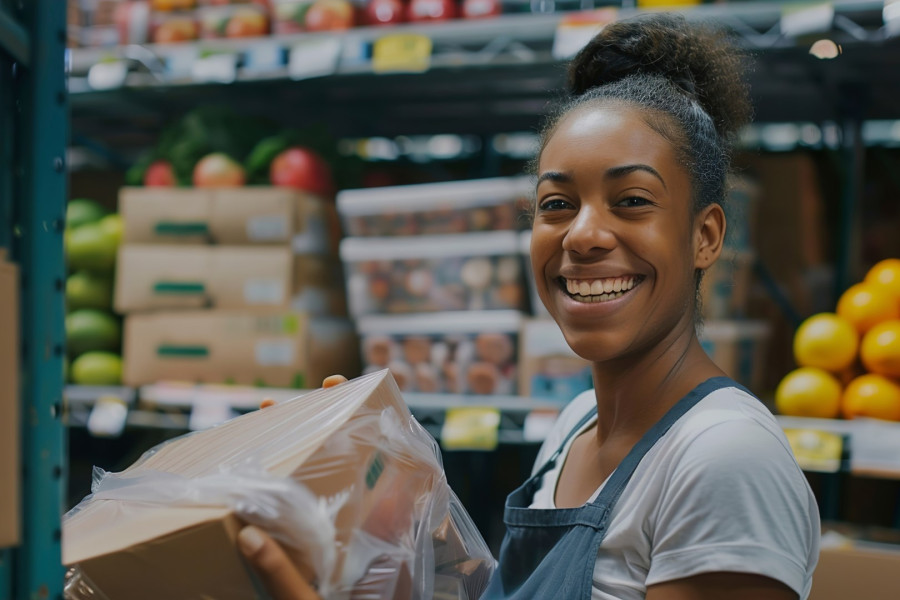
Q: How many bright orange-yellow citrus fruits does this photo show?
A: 6